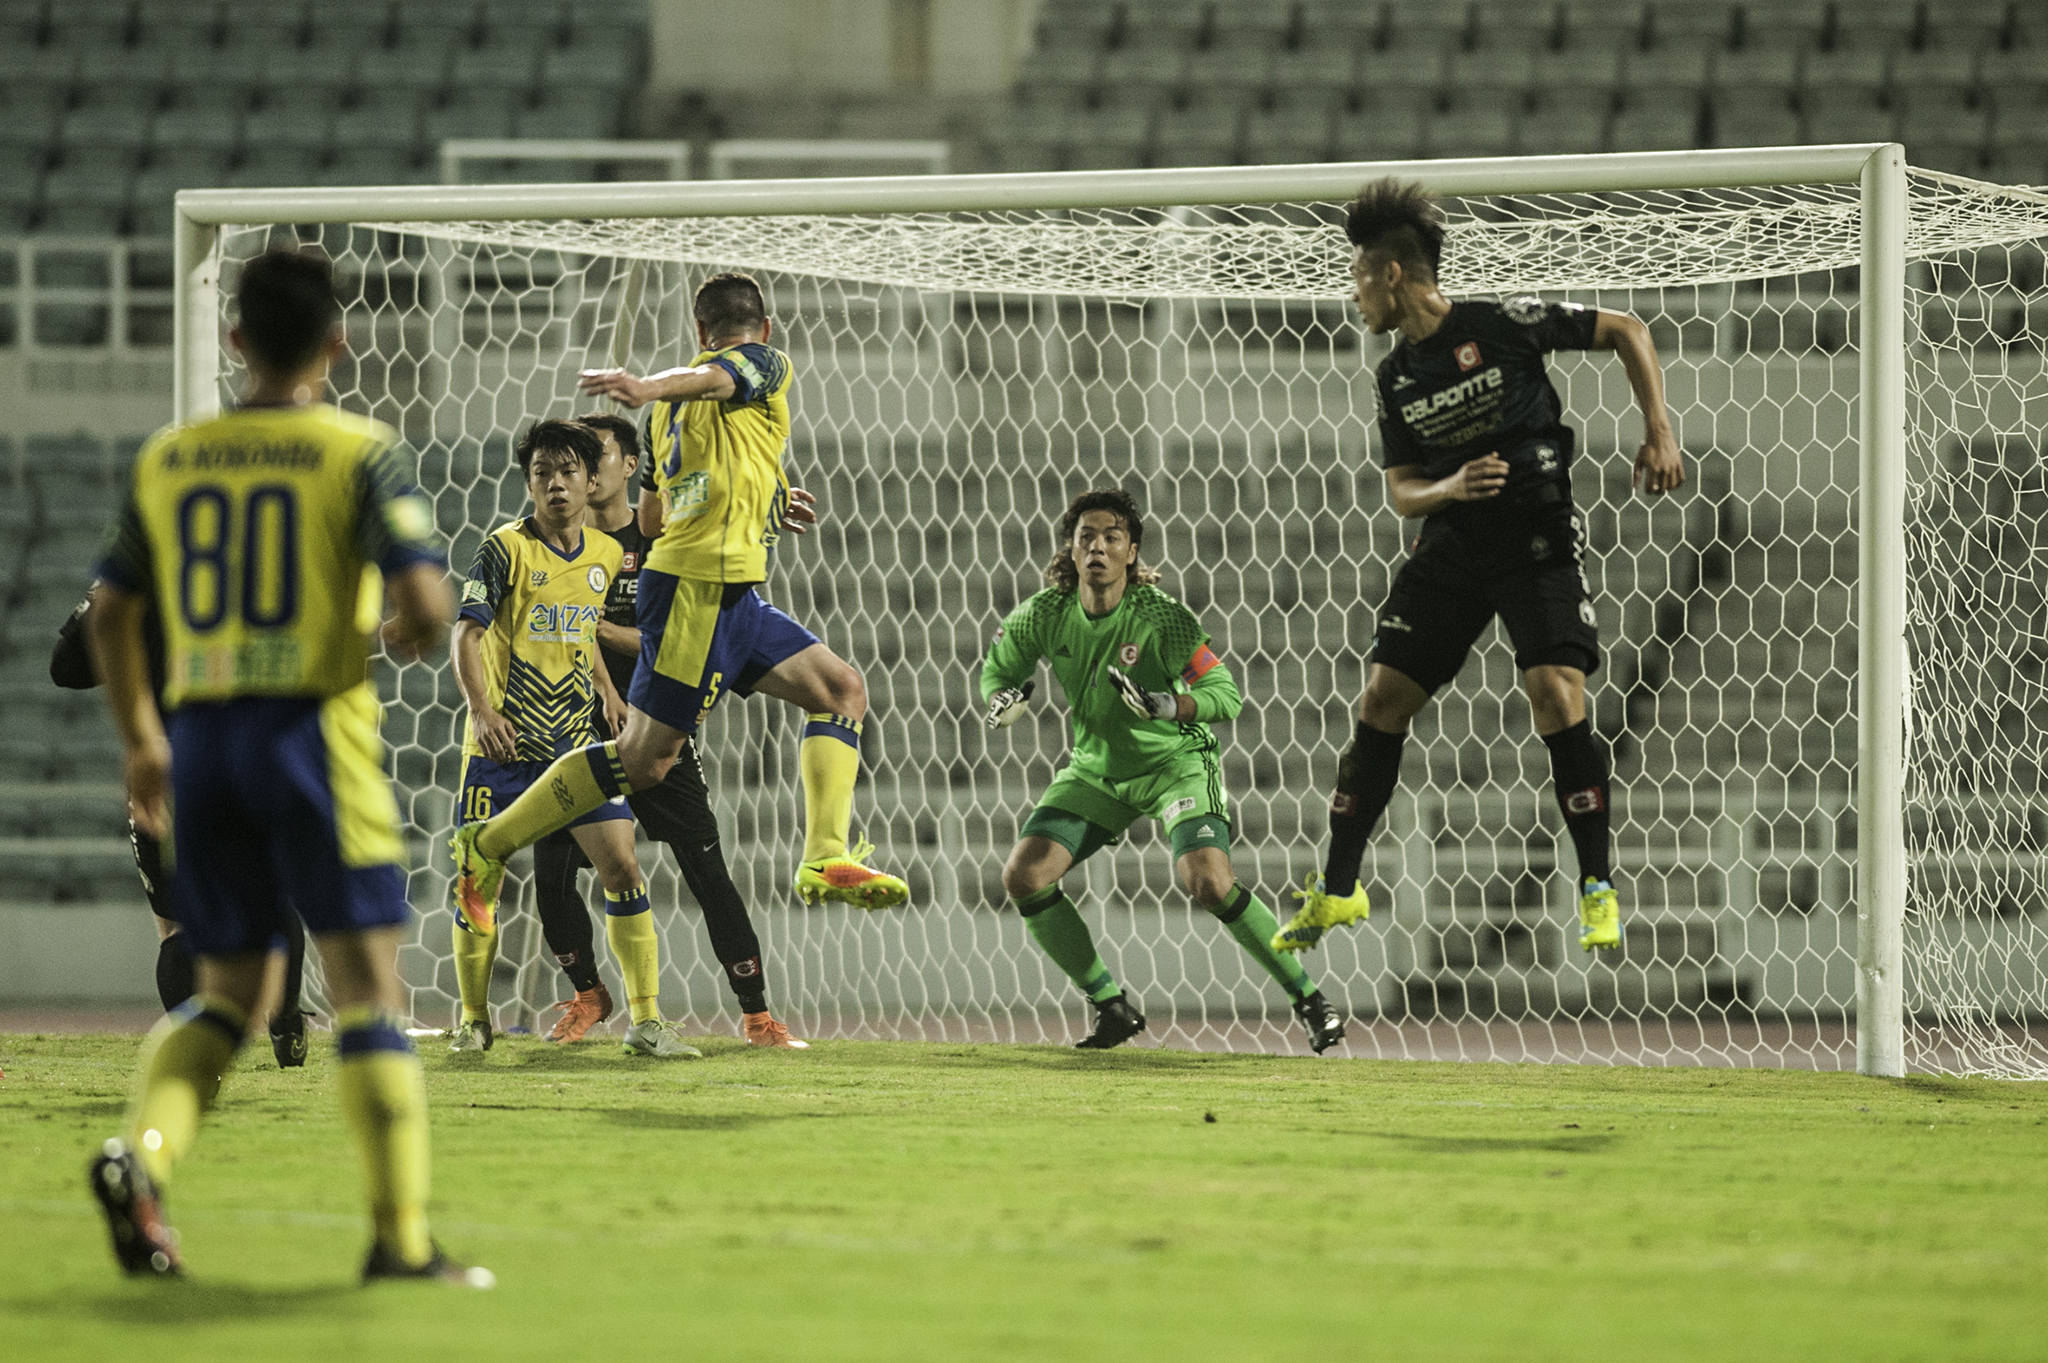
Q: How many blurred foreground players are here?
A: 1